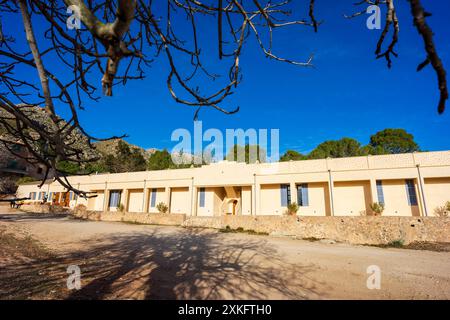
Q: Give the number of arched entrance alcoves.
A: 1